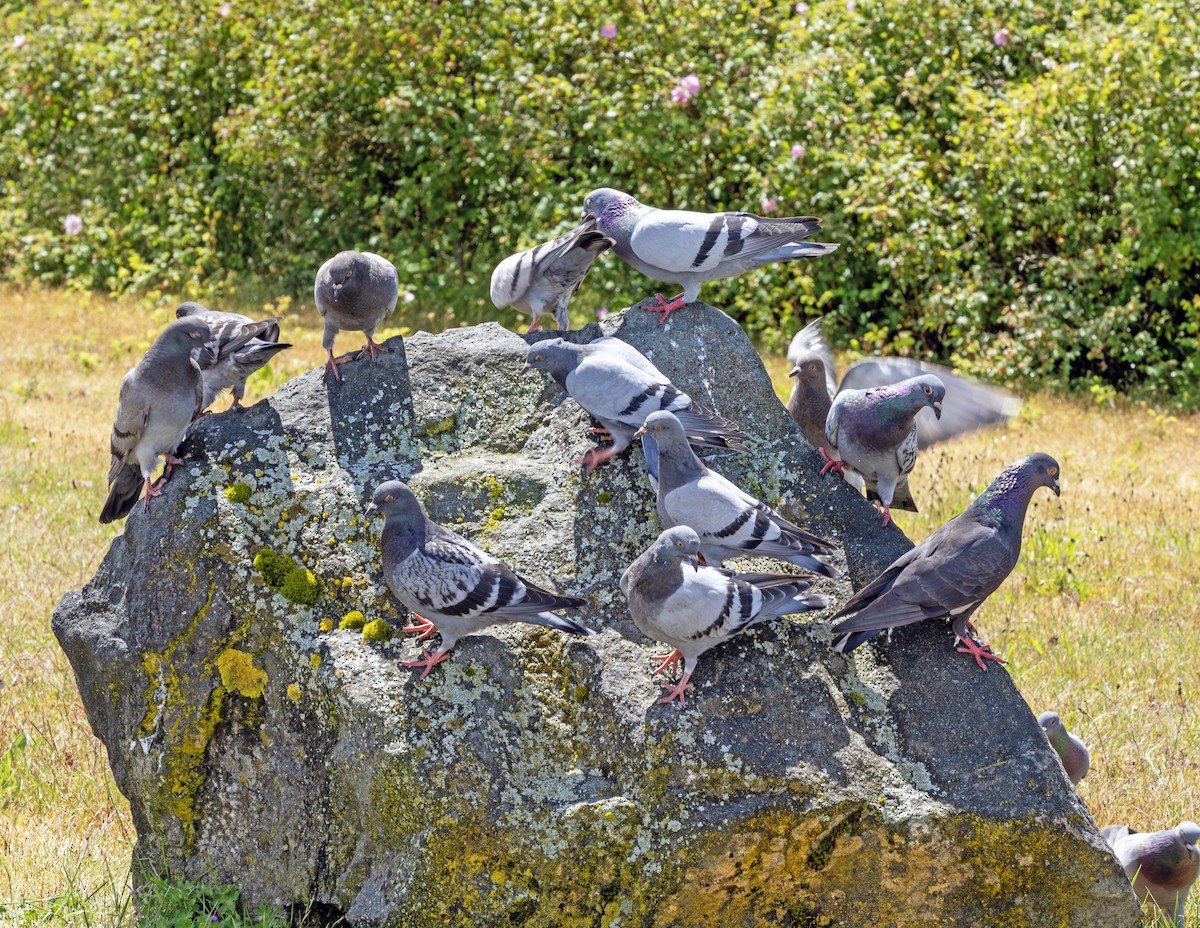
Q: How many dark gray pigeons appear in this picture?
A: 1